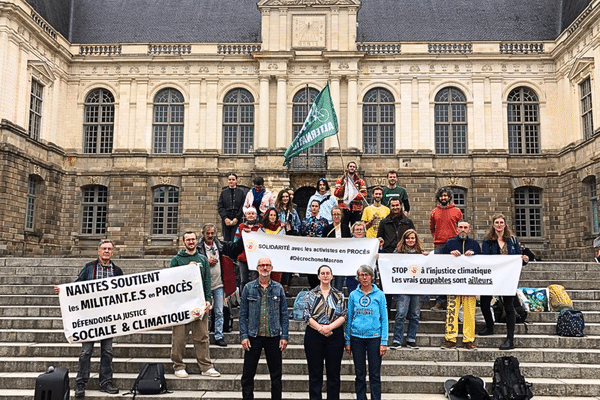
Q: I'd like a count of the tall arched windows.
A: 7